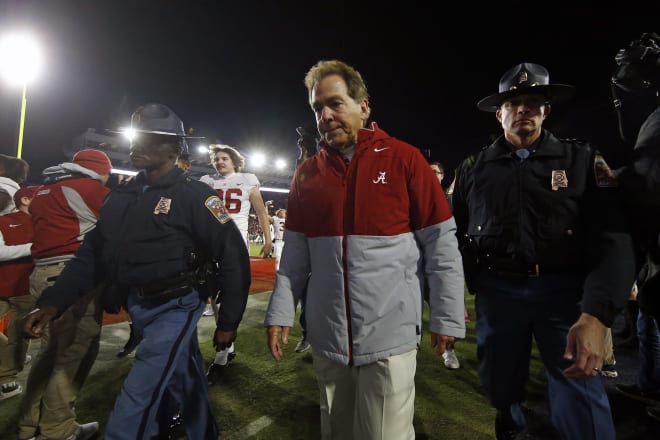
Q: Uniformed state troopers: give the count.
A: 2